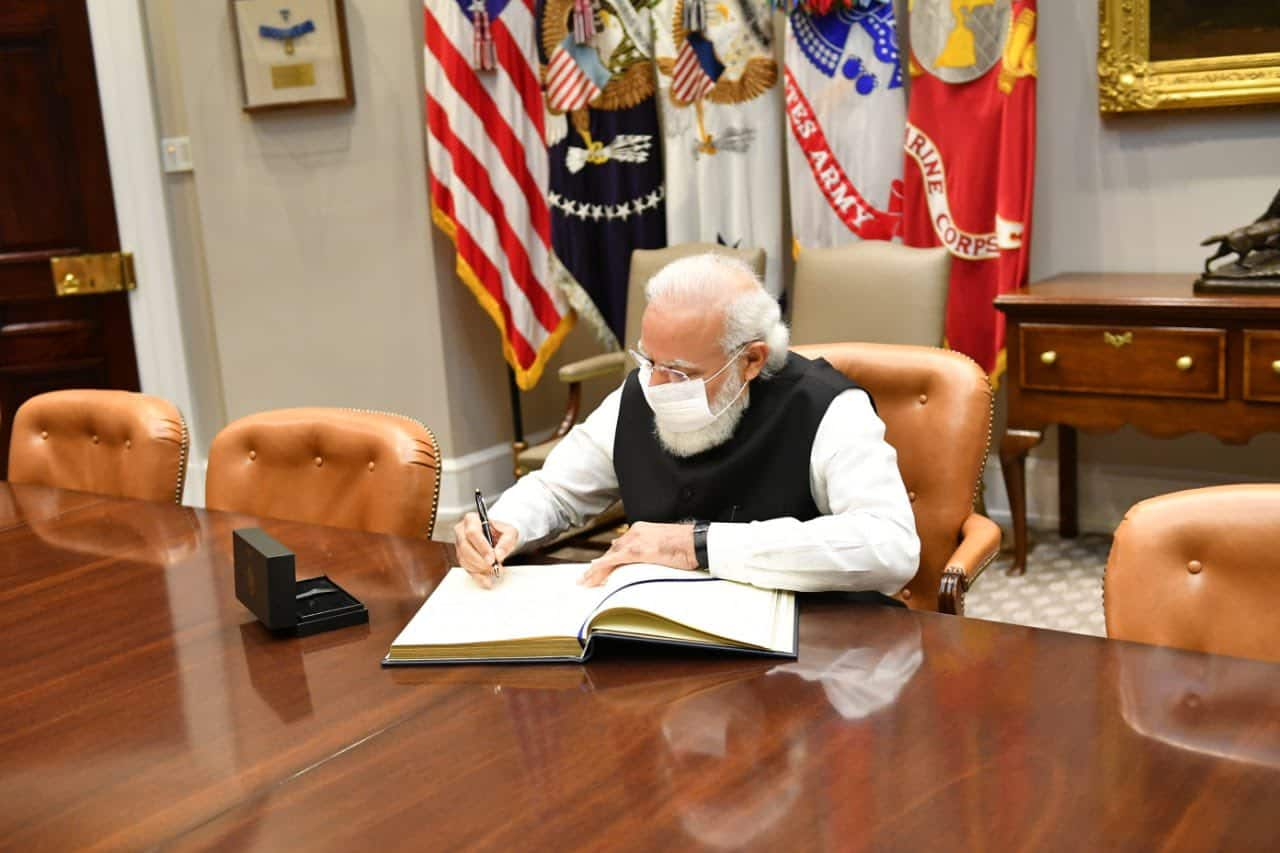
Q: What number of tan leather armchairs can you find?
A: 4